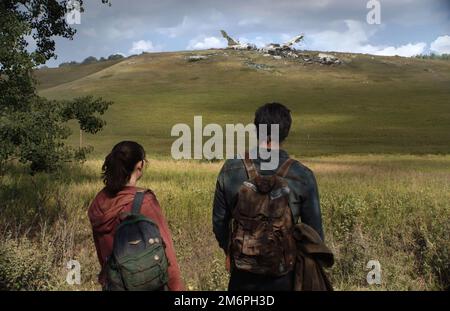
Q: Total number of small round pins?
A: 3